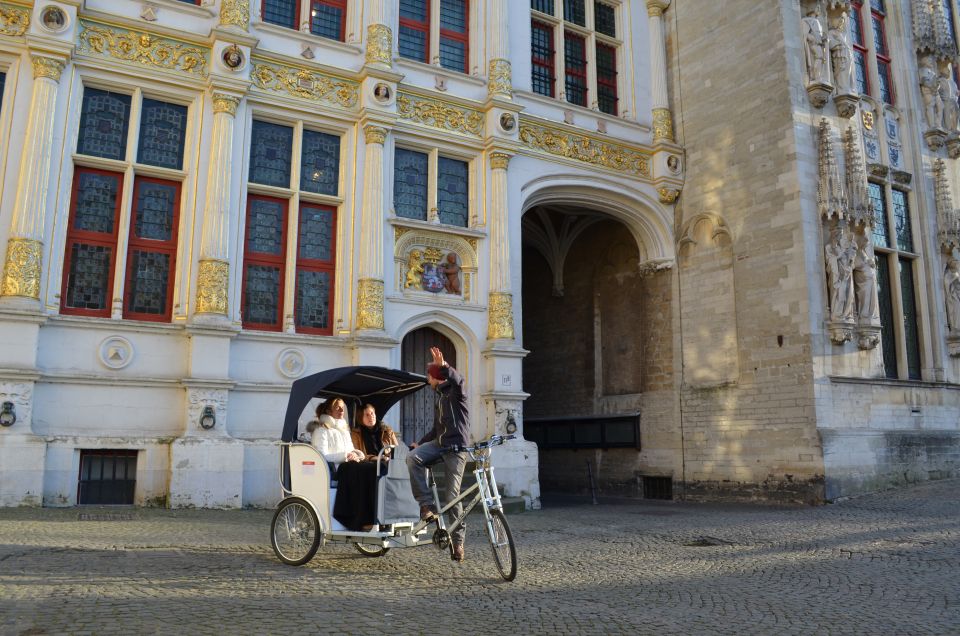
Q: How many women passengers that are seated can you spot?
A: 2